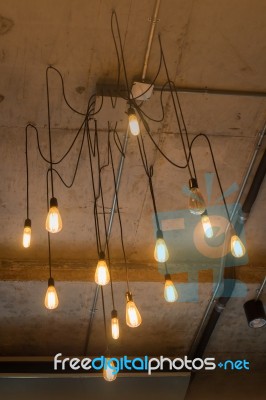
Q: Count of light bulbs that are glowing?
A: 12